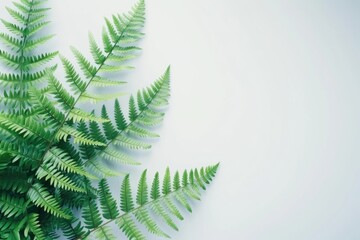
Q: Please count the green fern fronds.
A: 4